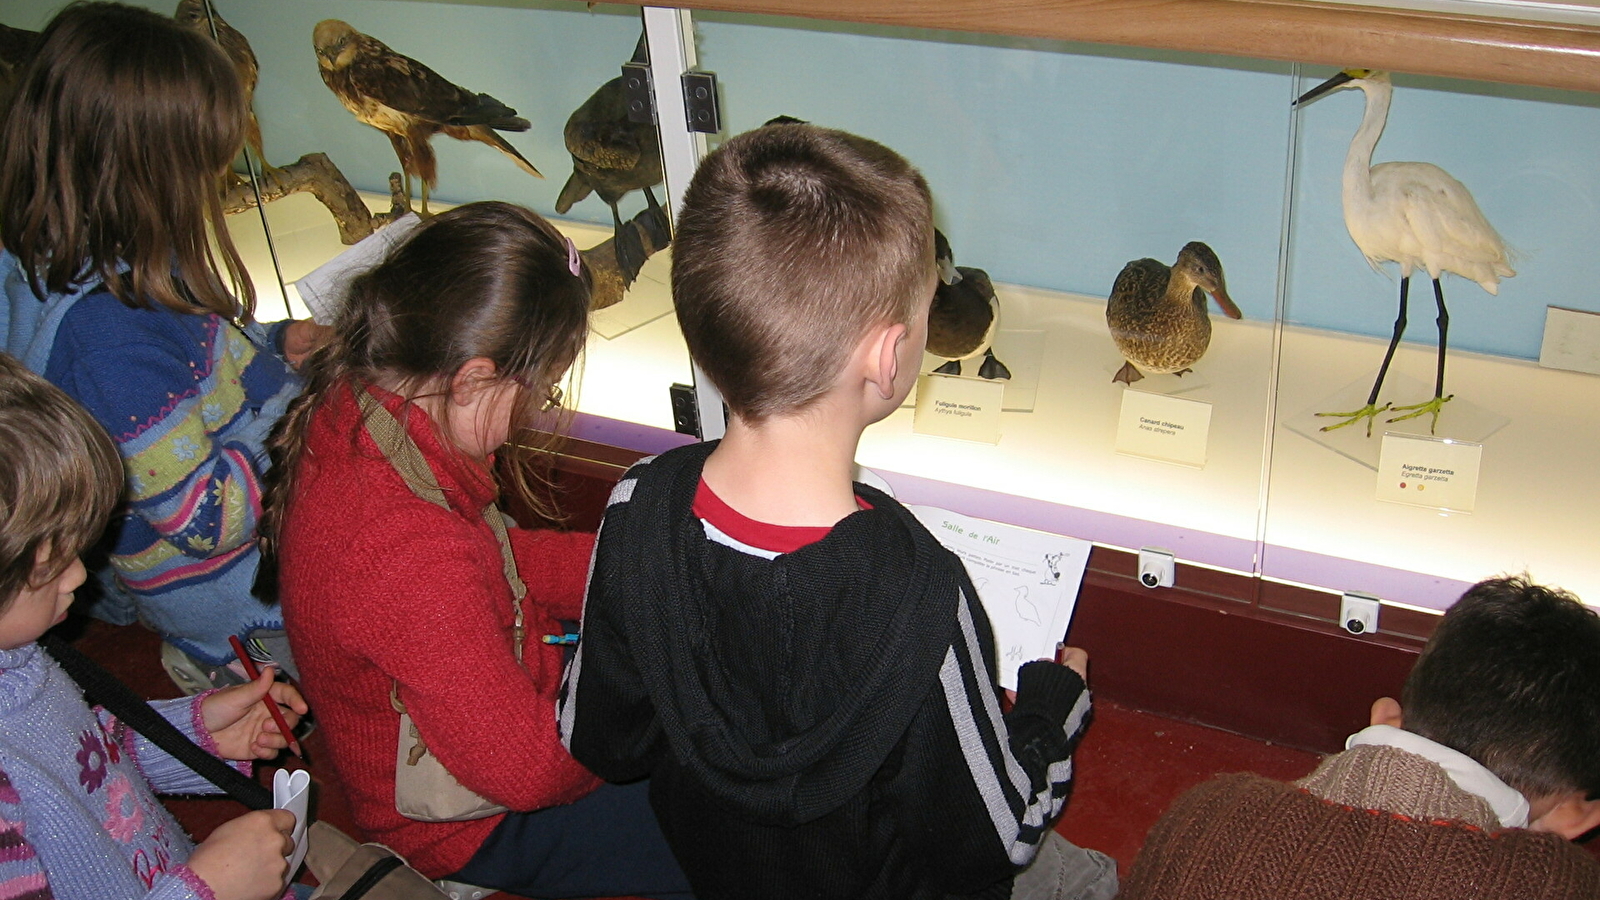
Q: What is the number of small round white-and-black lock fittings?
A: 2